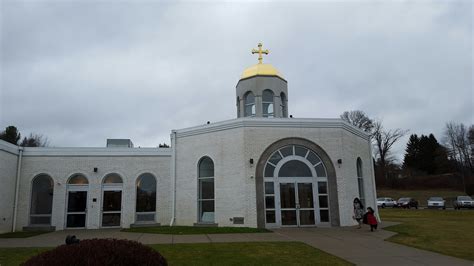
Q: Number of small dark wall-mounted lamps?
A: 3